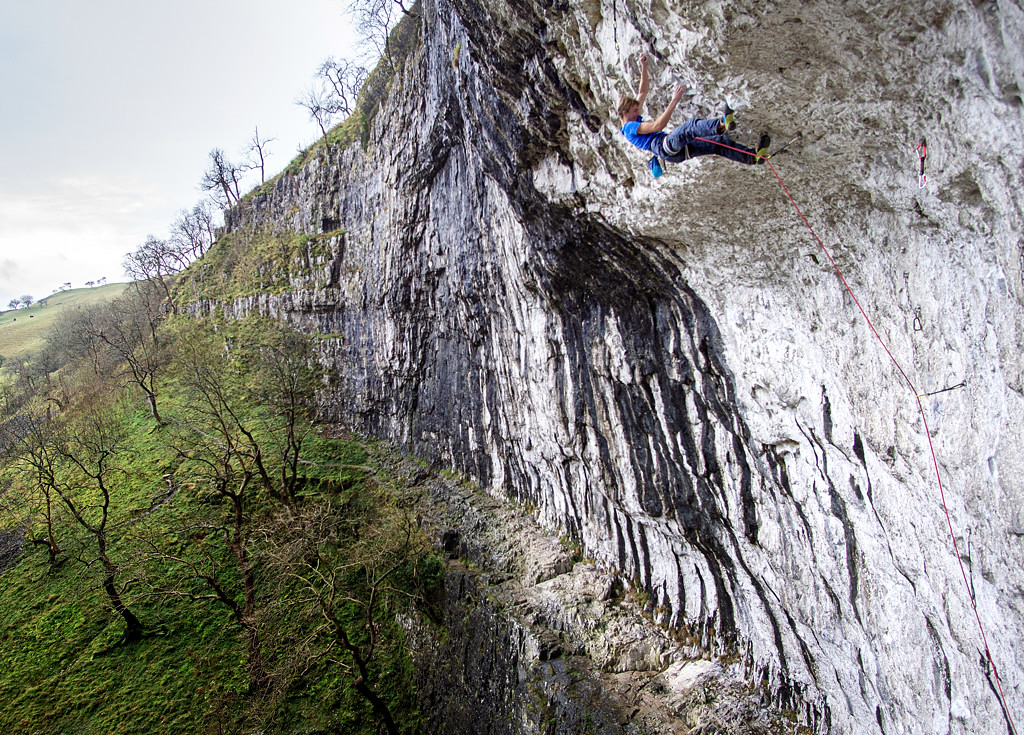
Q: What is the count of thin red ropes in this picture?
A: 1